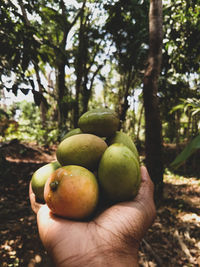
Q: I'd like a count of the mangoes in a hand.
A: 7